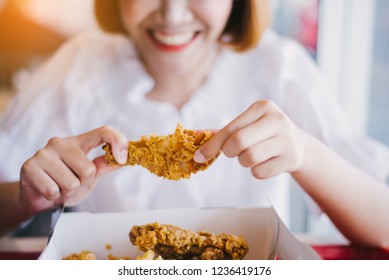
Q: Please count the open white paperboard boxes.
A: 1